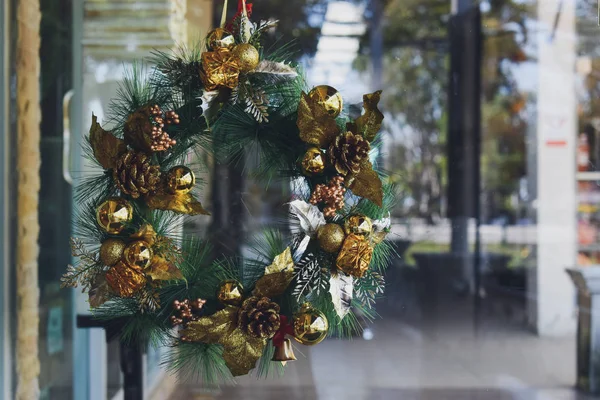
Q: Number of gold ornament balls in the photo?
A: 12